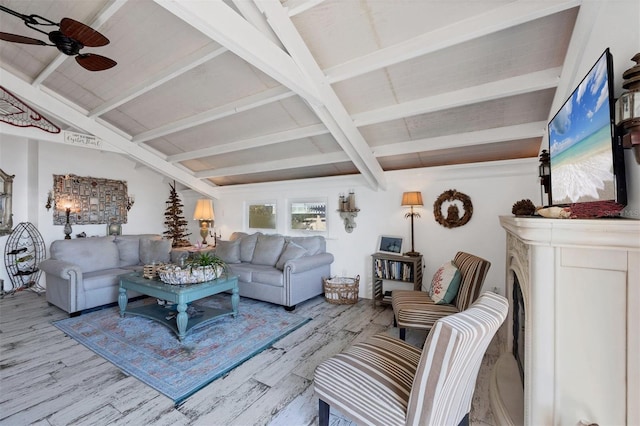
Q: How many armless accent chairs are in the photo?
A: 2